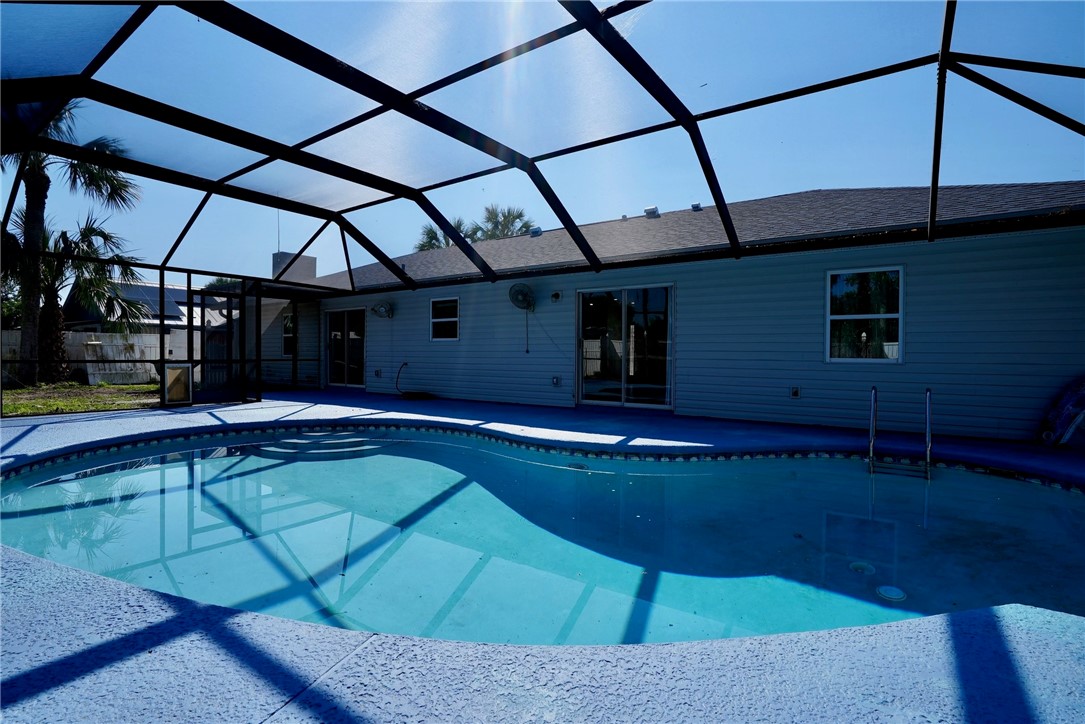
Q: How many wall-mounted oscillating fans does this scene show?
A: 2